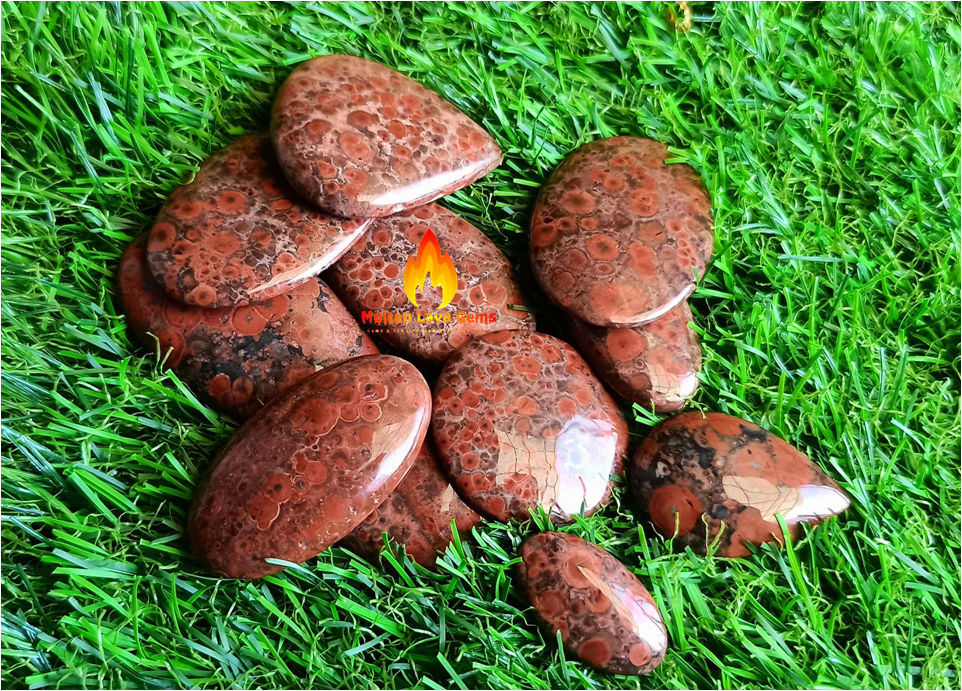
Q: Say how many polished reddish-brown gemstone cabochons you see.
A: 11